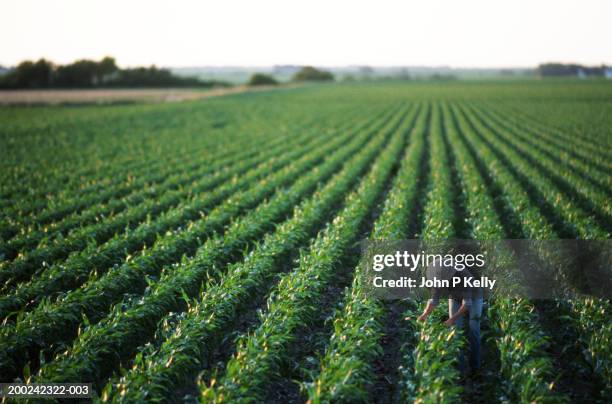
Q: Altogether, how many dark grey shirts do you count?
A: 1